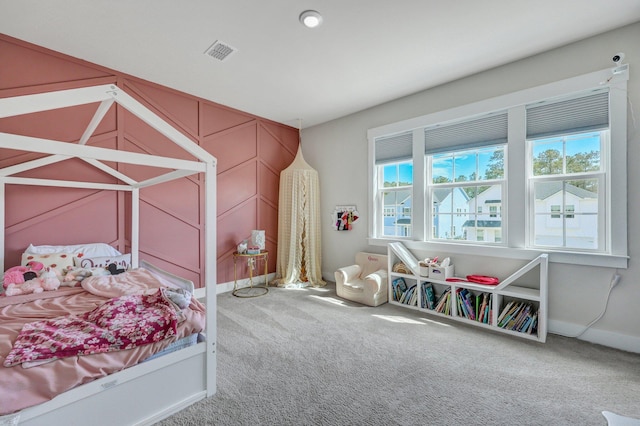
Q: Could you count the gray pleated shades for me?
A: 3